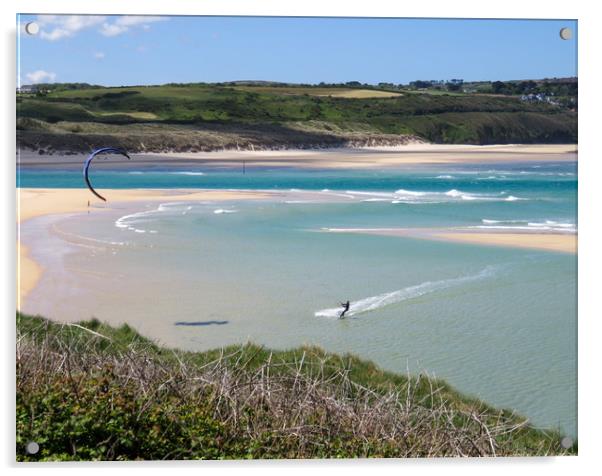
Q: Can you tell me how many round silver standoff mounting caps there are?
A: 4